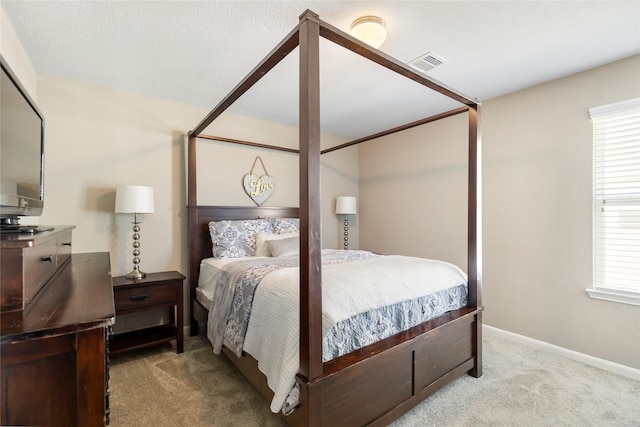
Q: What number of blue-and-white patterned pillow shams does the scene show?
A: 2